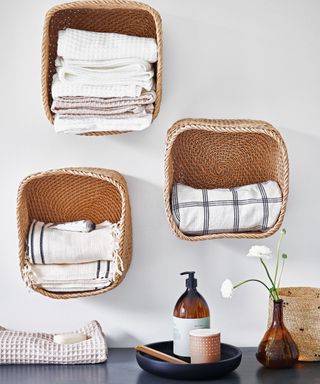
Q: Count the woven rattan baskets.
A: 3